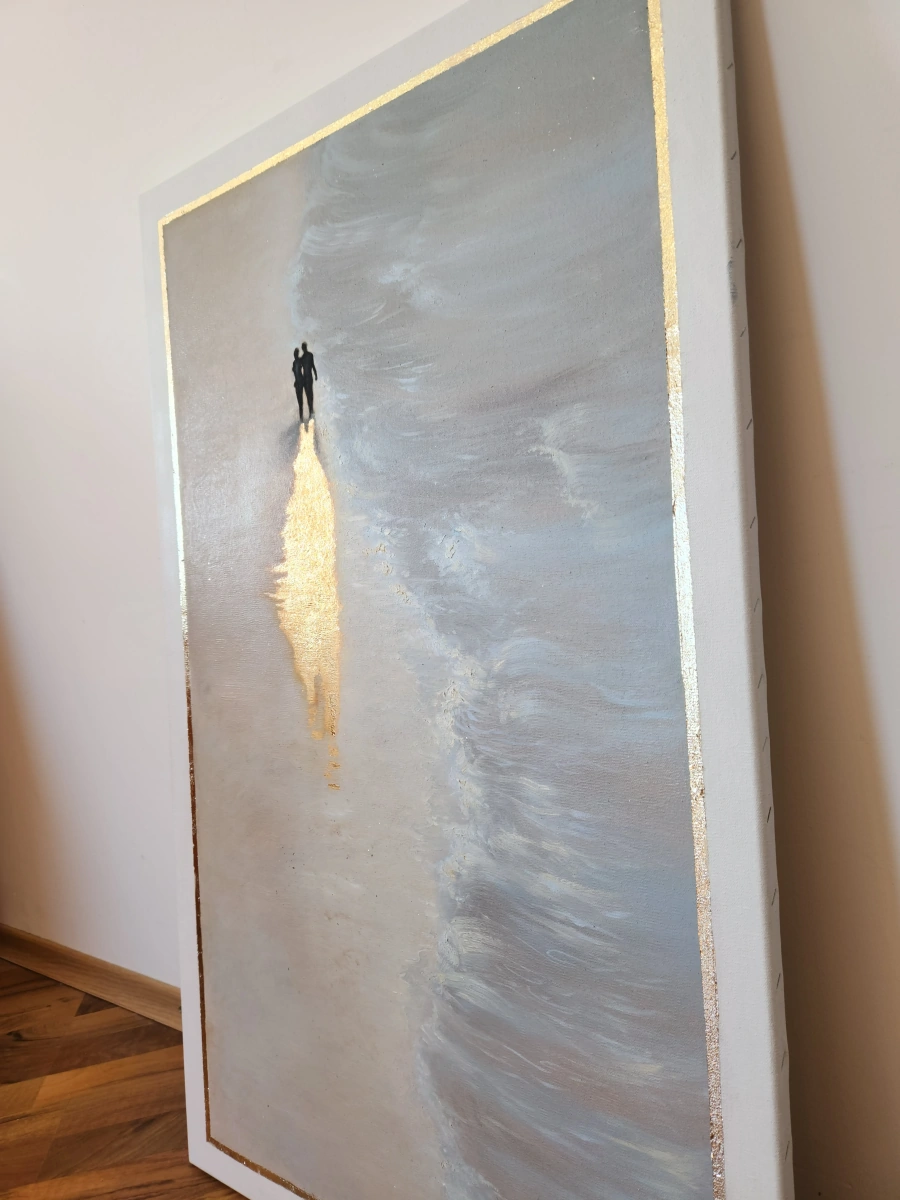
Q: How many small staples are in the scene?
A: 14